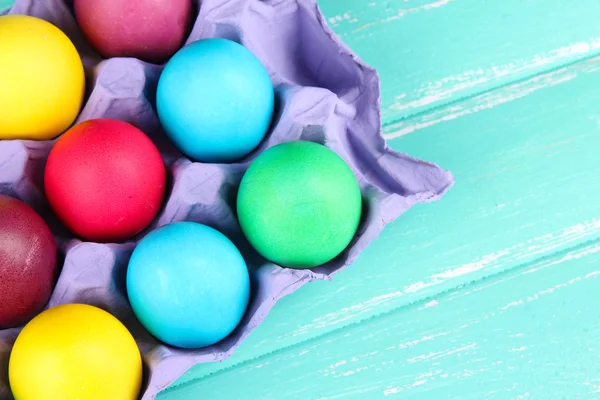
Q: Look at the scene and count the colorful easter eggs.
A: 8